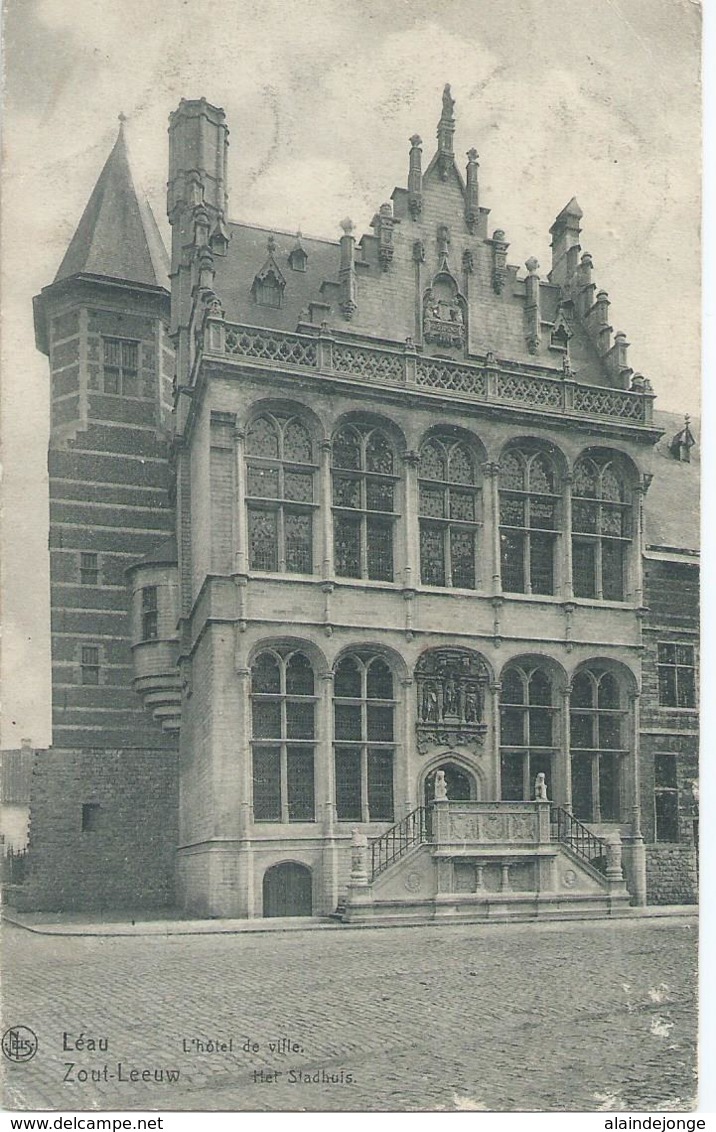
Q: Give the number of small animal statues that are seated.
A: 2